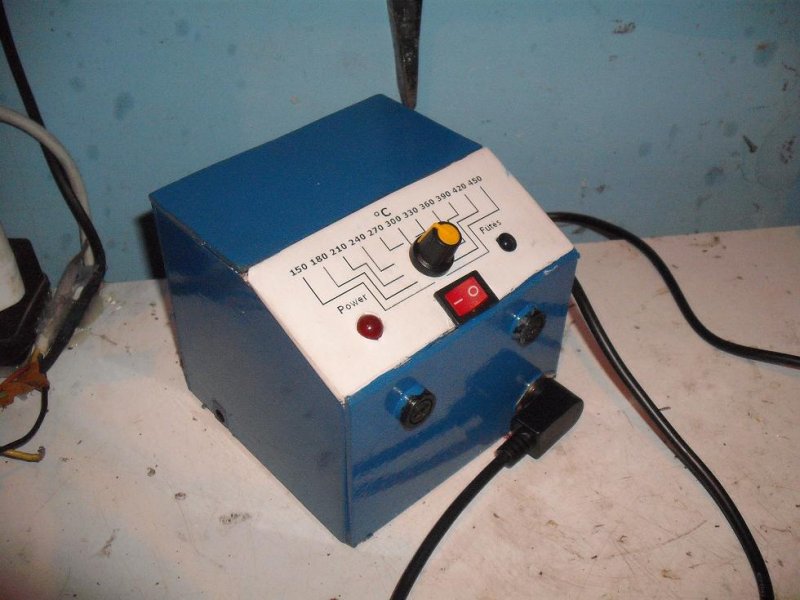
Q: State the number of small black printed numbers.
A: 11